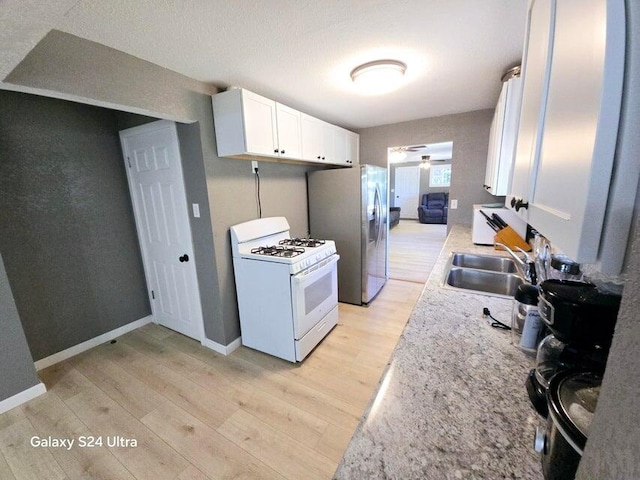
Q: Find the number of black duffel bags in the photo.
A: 0